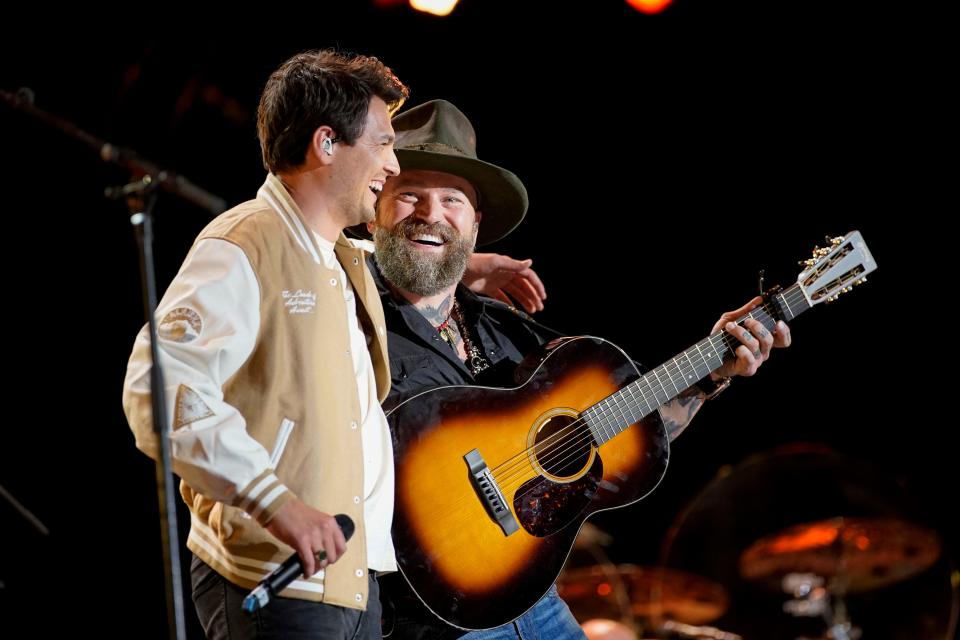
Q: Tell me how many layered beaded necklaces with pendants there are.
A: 2